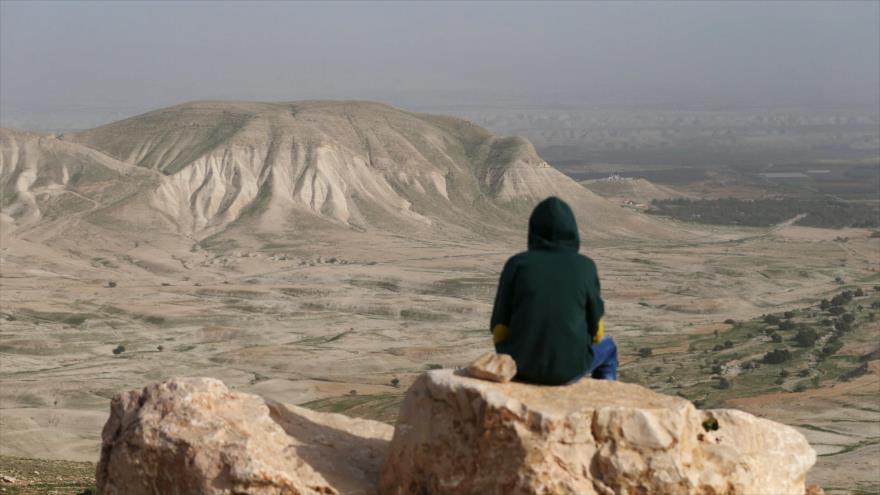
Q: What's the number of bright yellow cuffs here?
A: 2